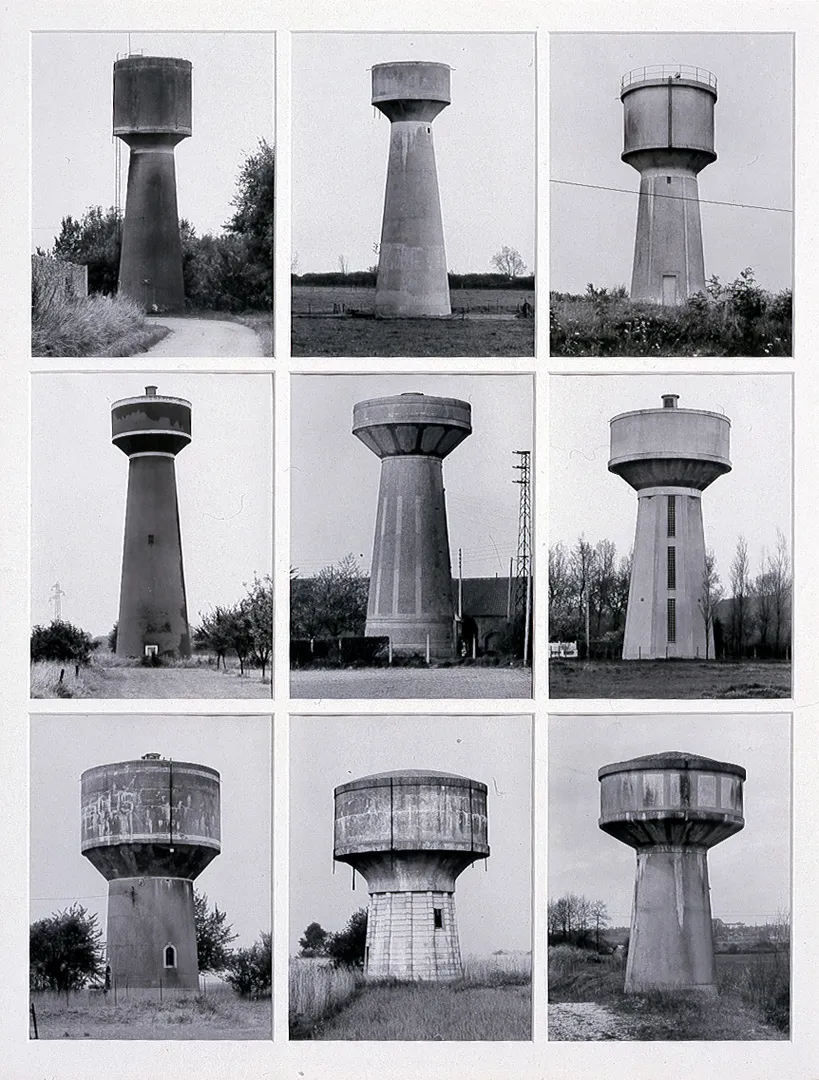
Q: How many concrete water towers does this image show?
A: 9